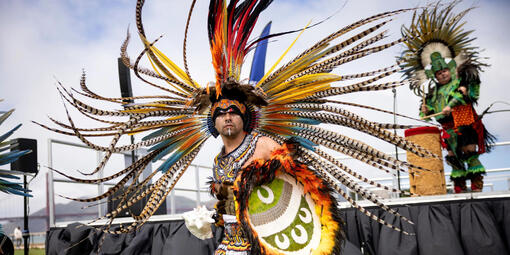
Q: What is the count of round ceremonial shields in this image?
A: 1